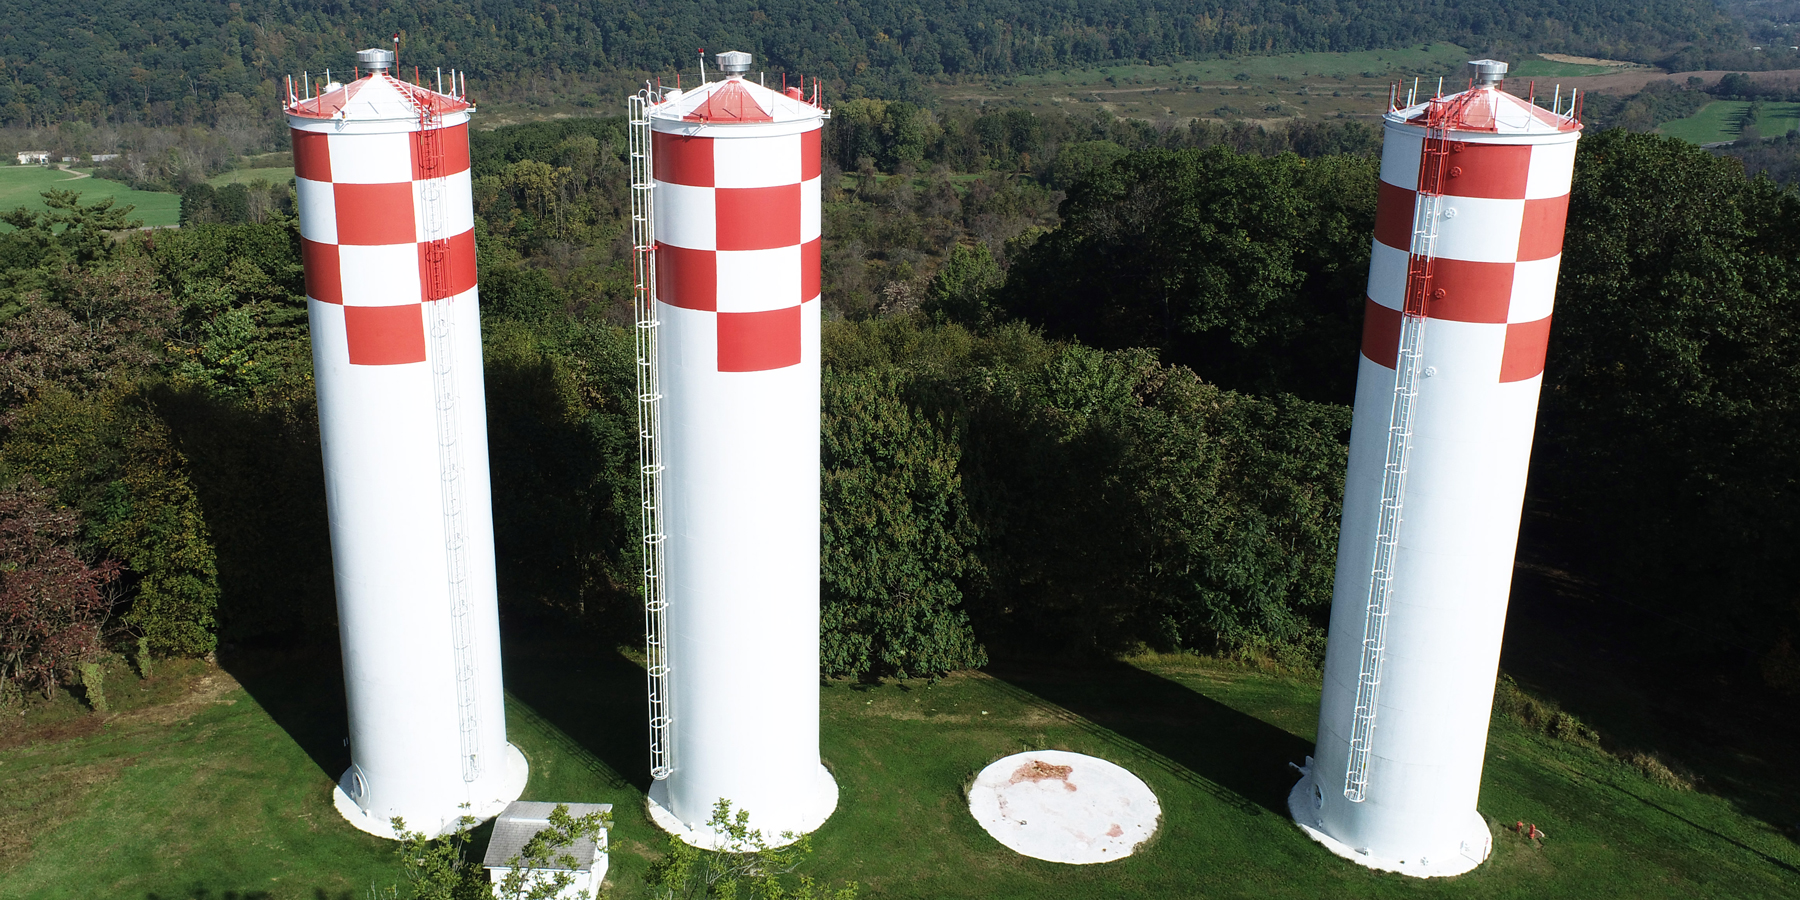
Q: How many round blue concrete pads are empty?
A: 0